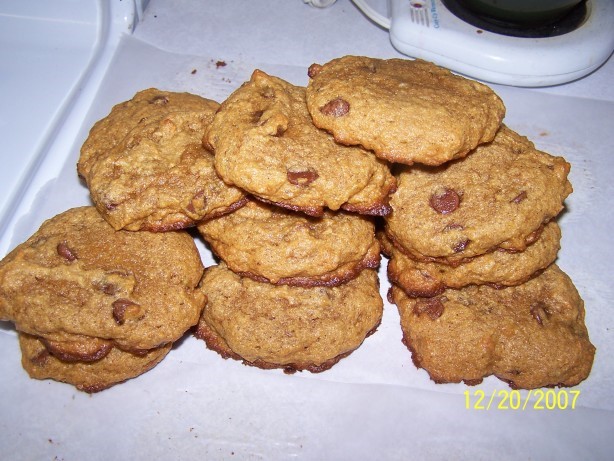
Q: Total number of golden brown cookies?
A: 10